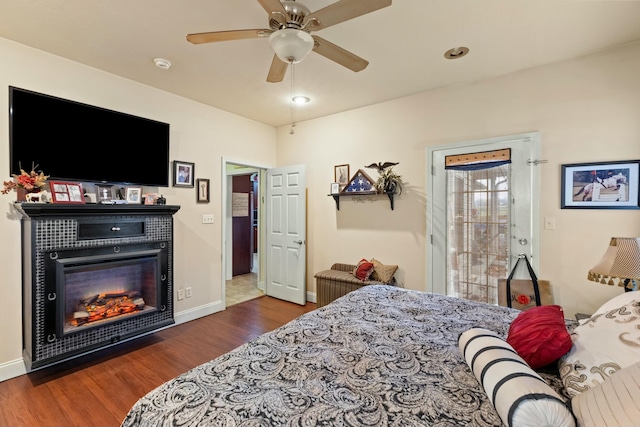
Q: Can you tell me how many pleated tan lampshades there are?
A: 1